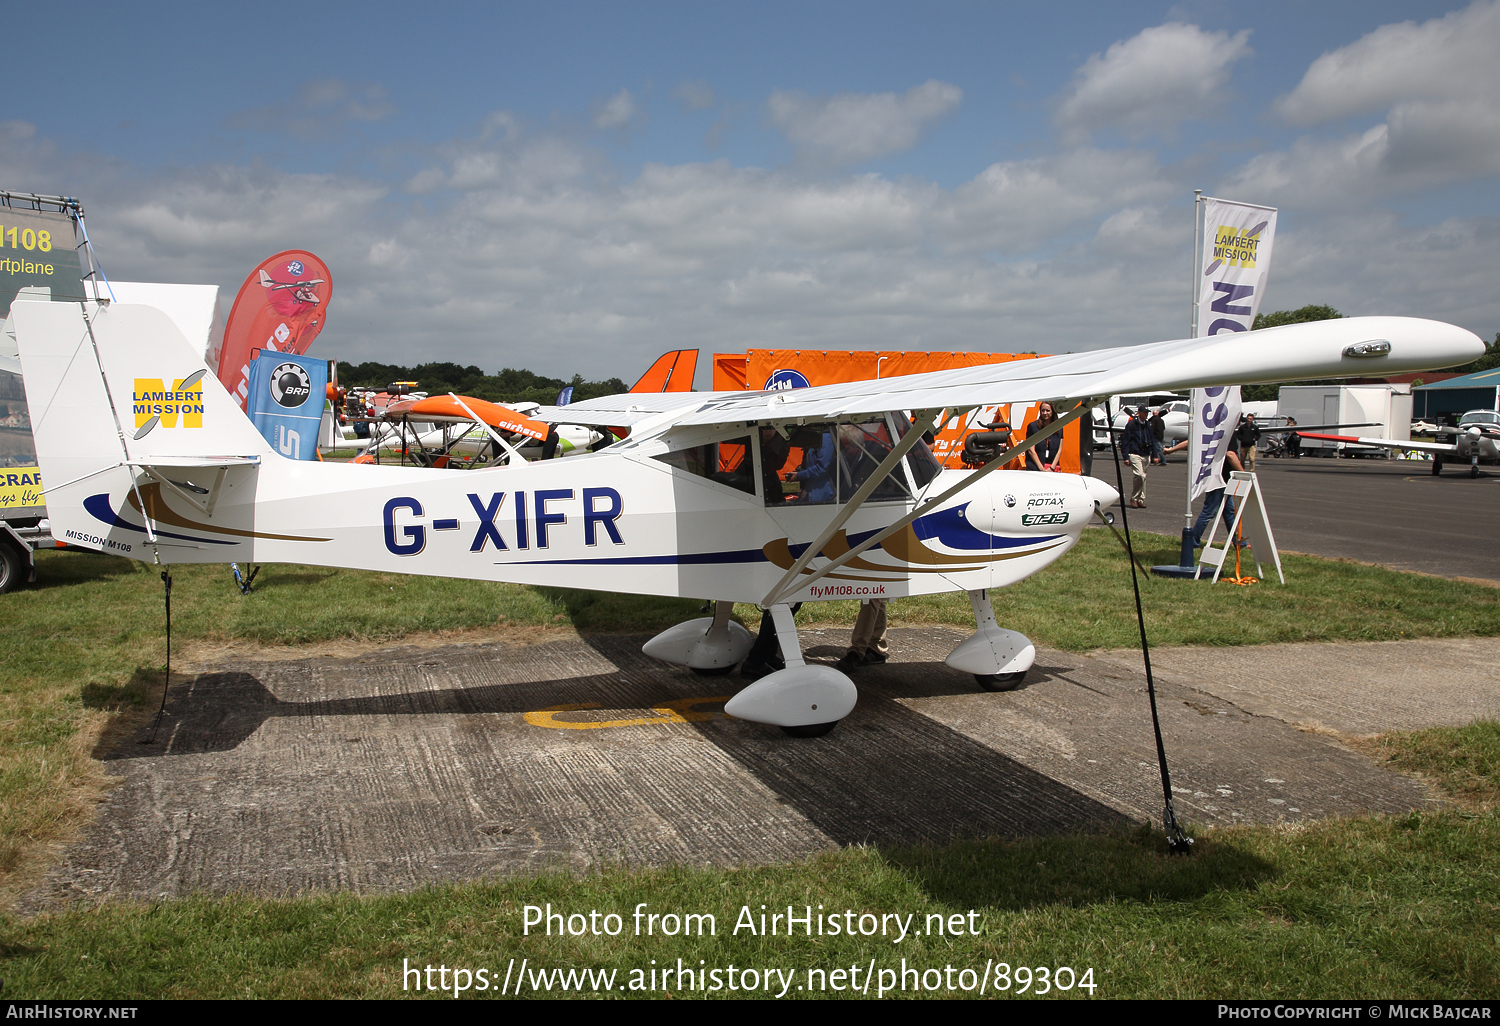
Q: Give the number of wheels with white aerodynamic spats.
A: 3